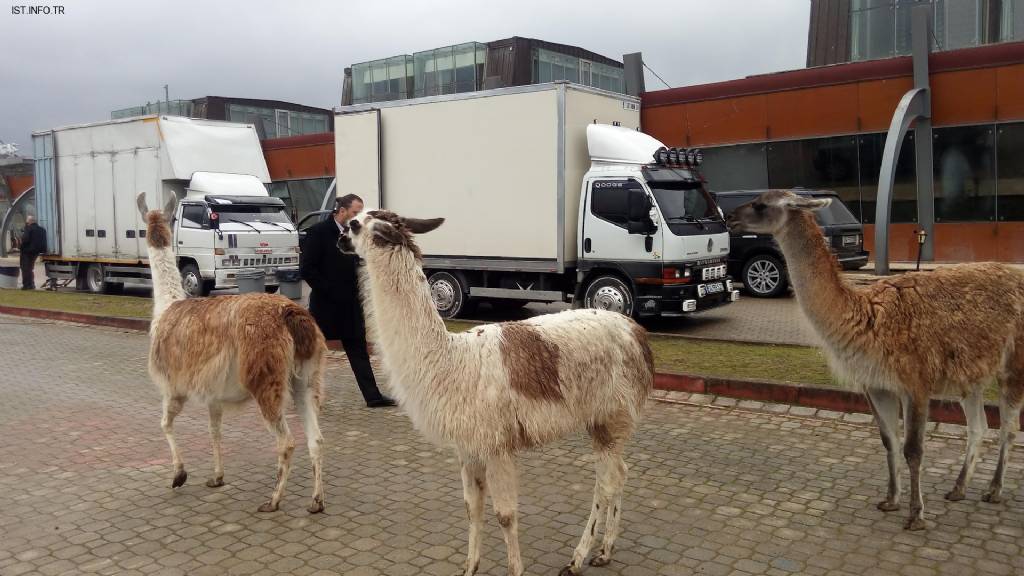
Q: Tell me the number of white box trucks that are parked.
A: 2